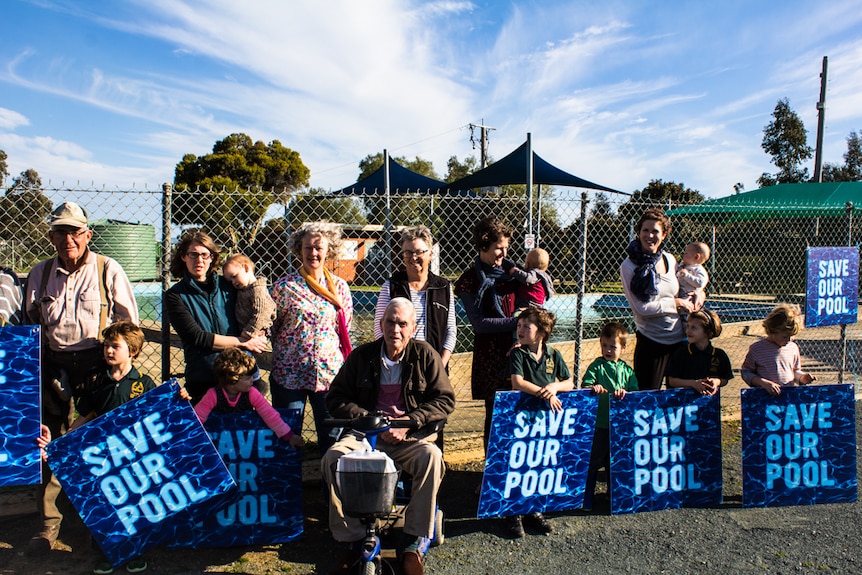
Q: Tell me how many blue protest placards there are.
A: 7